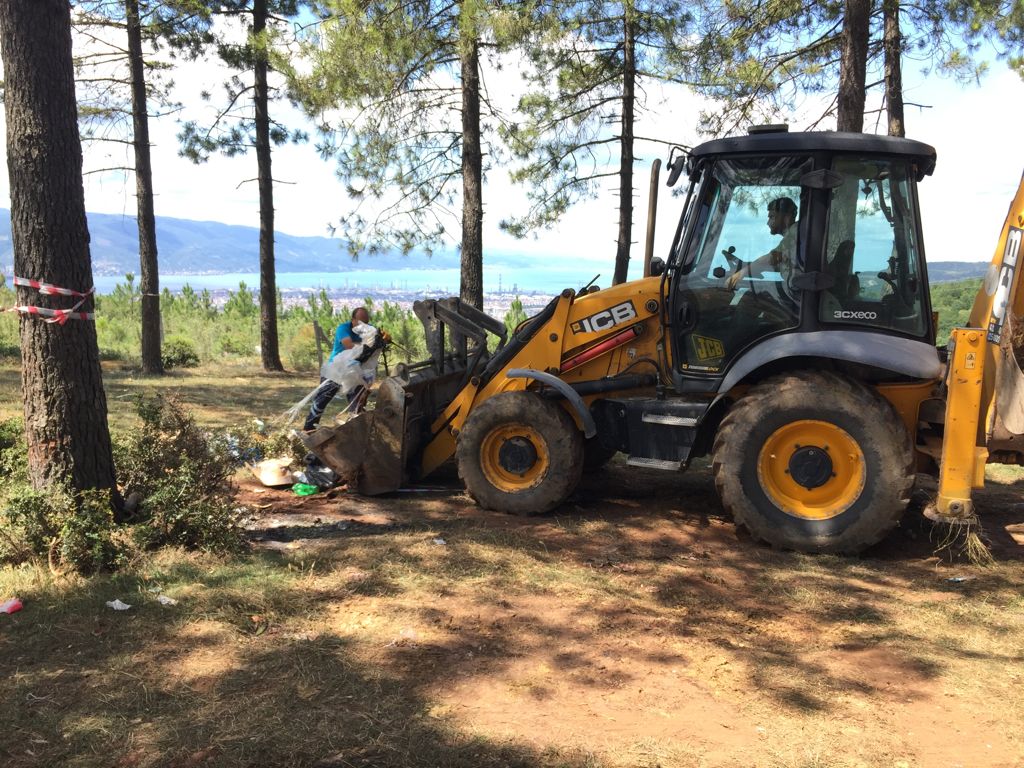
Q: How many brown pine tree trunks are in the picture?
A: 7